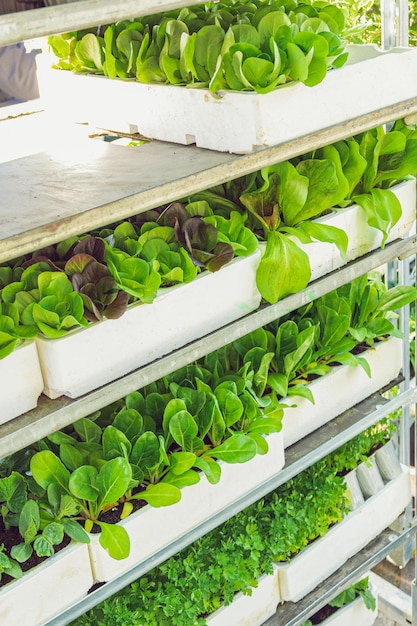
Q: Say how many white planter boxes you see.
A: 10